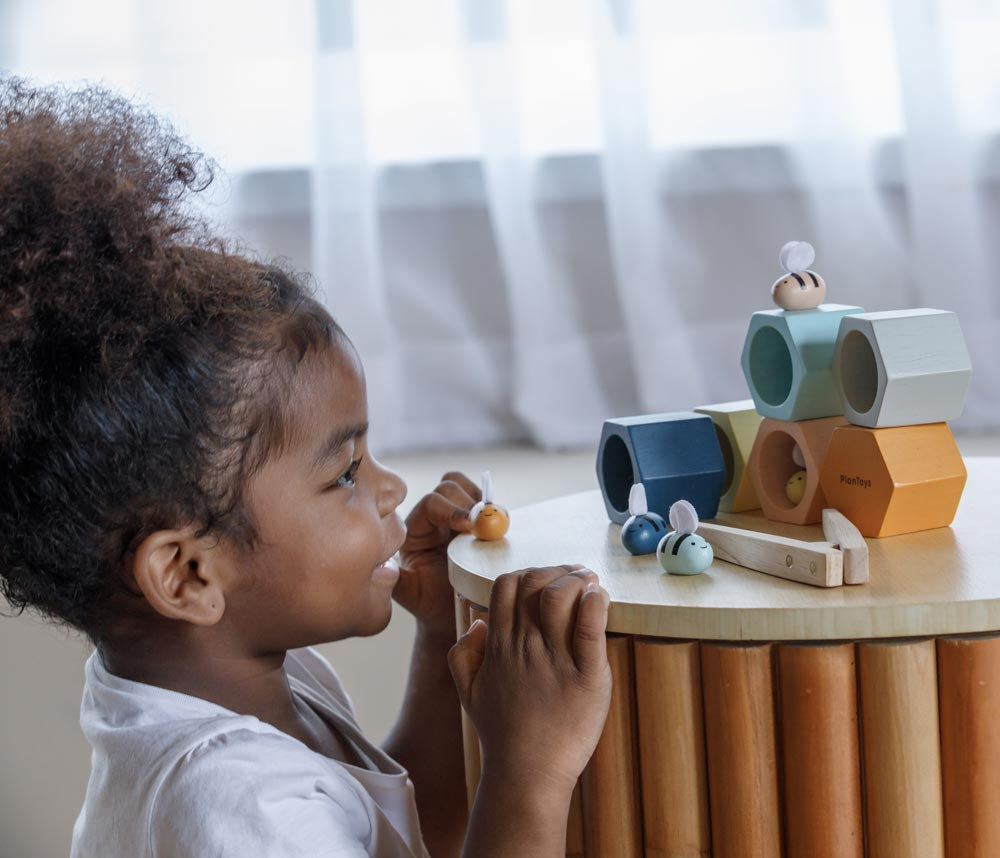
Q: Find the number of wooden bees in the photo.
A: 5